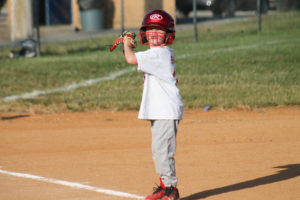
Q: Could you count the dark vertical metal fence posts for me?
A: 4